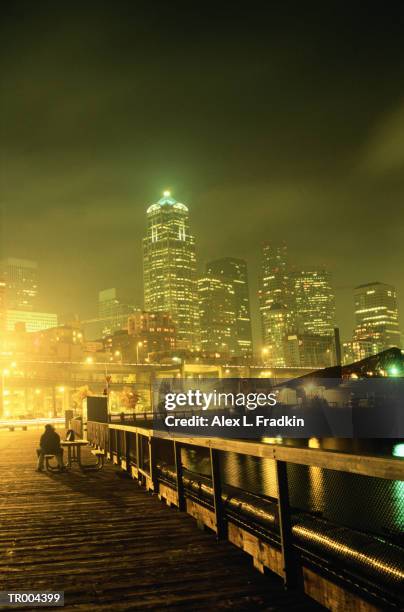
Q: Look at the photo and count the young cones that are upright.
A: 0